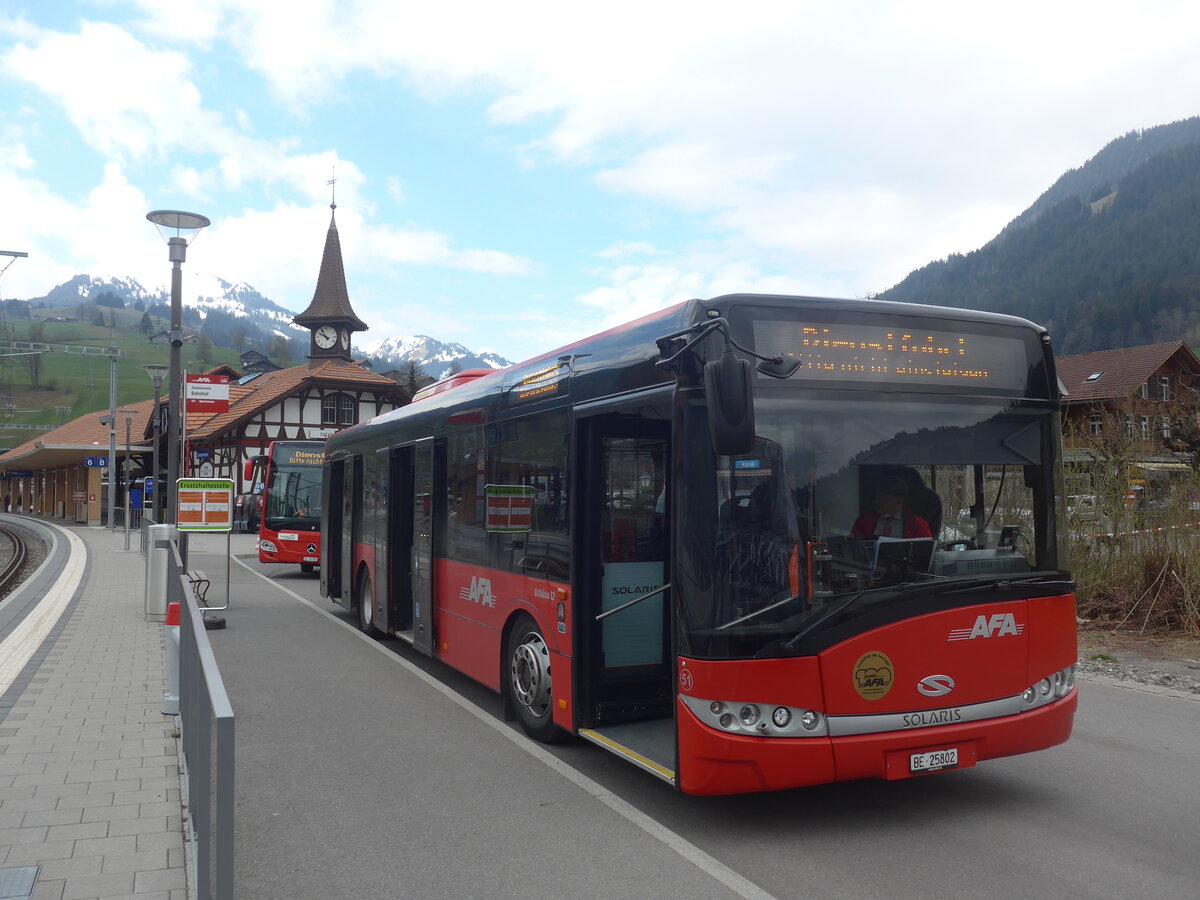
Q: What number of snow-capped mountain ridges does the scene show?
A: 2